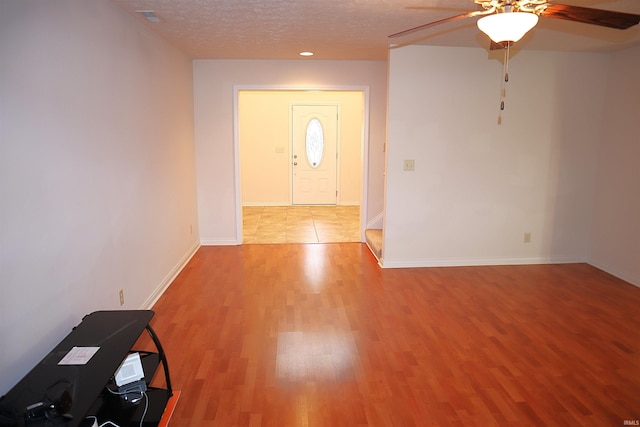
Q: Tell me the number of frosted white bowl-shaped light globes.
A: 1